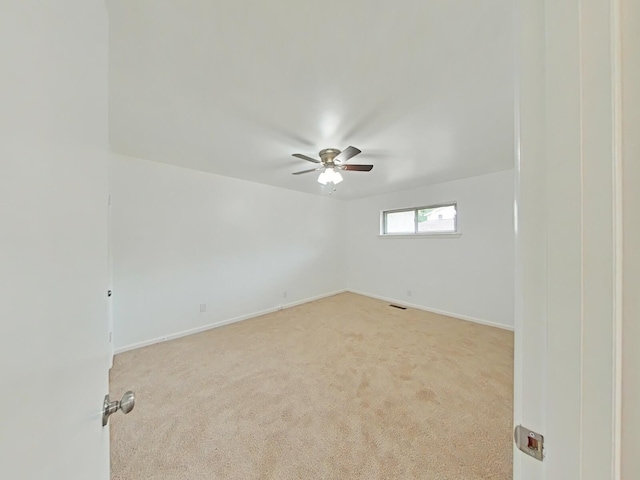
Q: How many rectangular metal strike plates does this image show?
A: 1